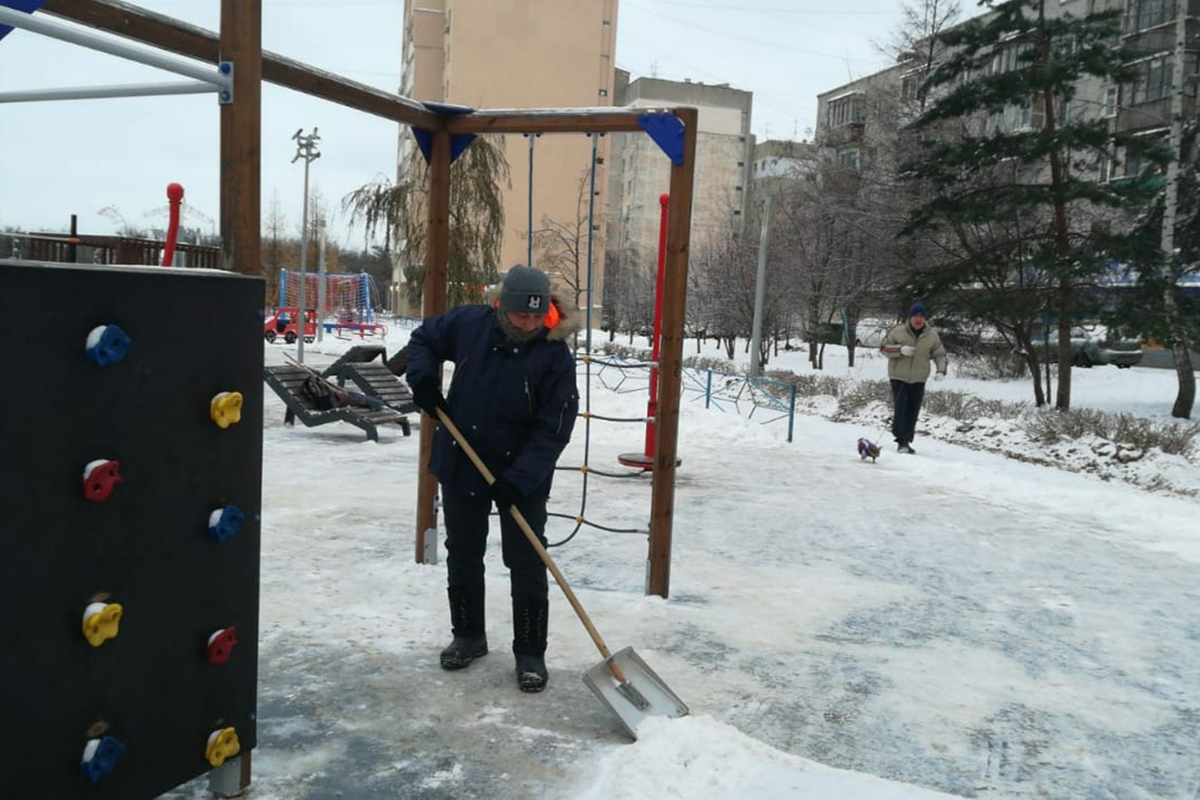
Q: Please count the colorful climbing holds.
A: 8